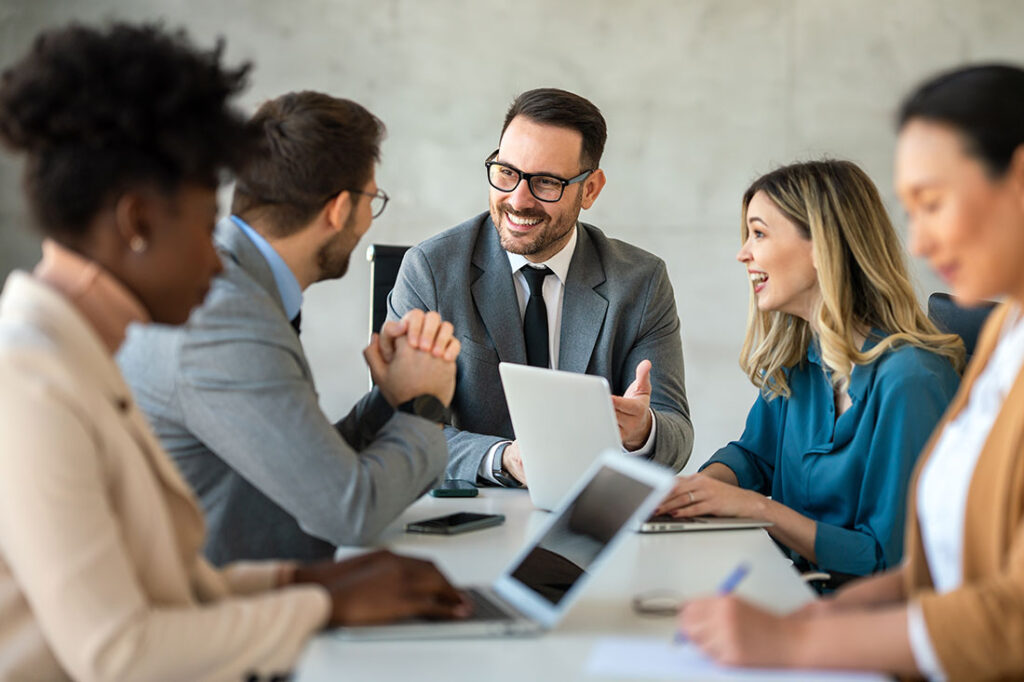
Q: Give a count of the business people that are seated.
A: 5